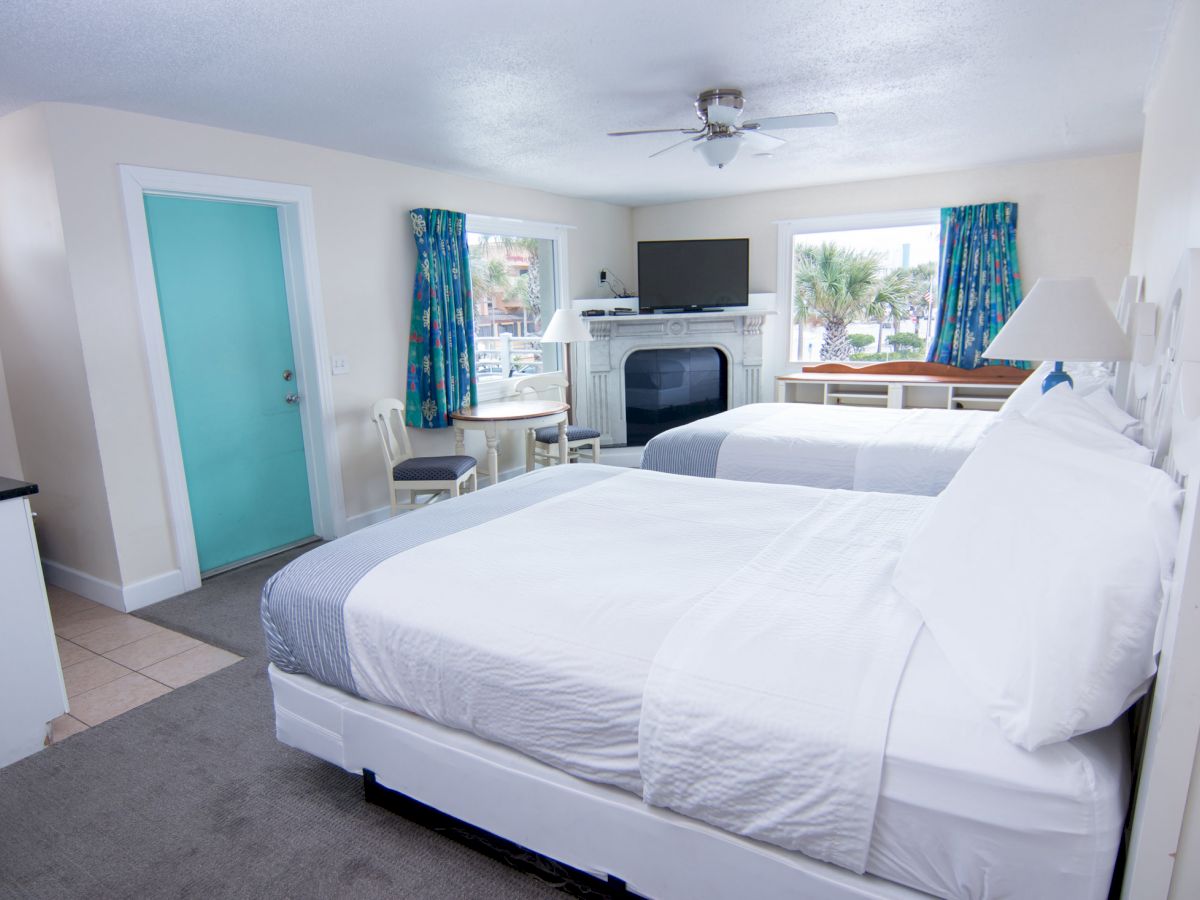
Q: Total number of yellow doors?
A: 0